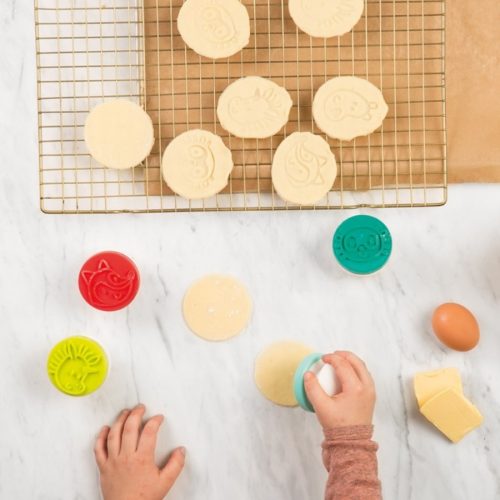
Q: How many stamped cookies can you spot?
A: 6